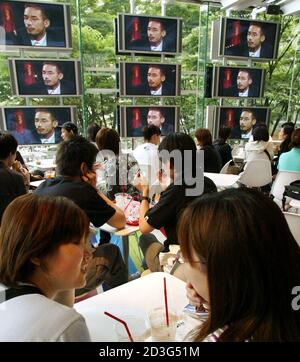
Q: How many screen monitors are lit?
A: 9